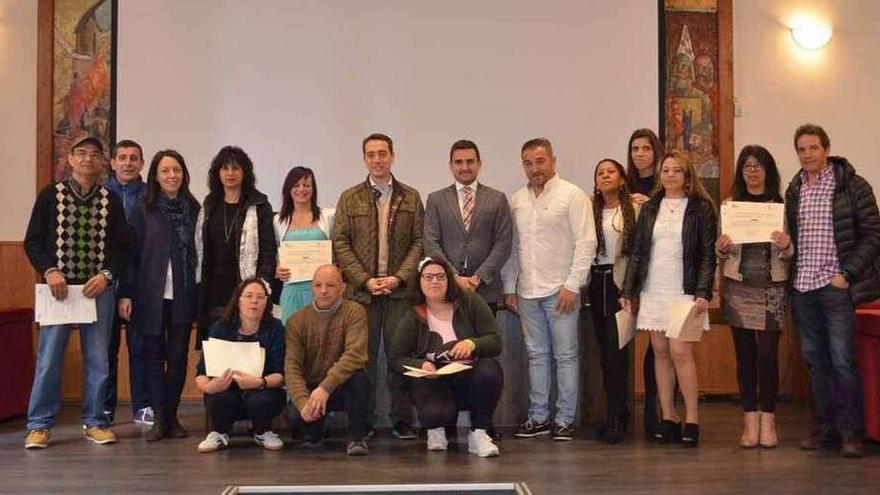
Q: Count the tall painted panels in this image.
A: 2